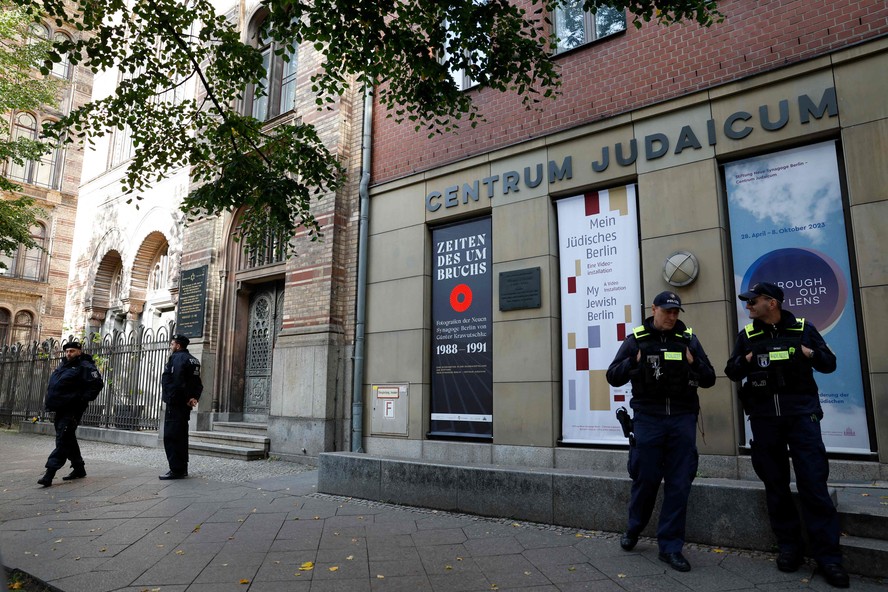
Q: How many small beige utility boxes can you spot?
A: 1